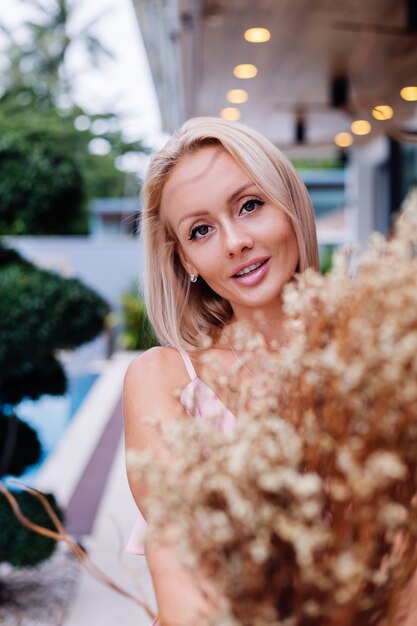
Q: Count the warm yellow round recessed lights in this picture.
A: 8